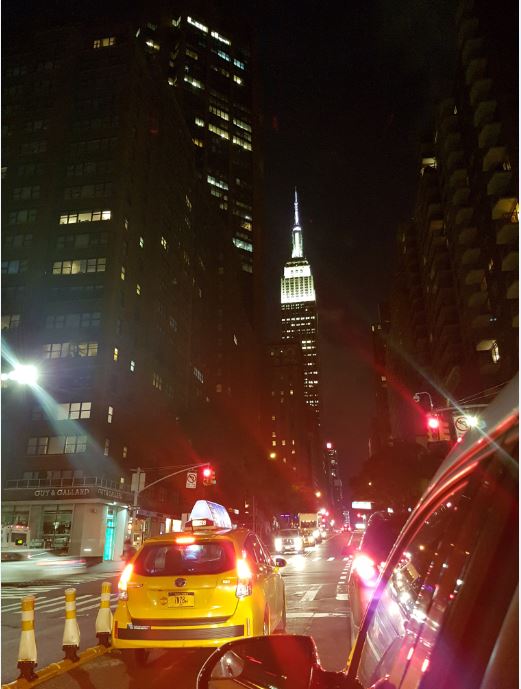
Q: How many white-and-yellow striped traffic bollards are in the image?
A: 3